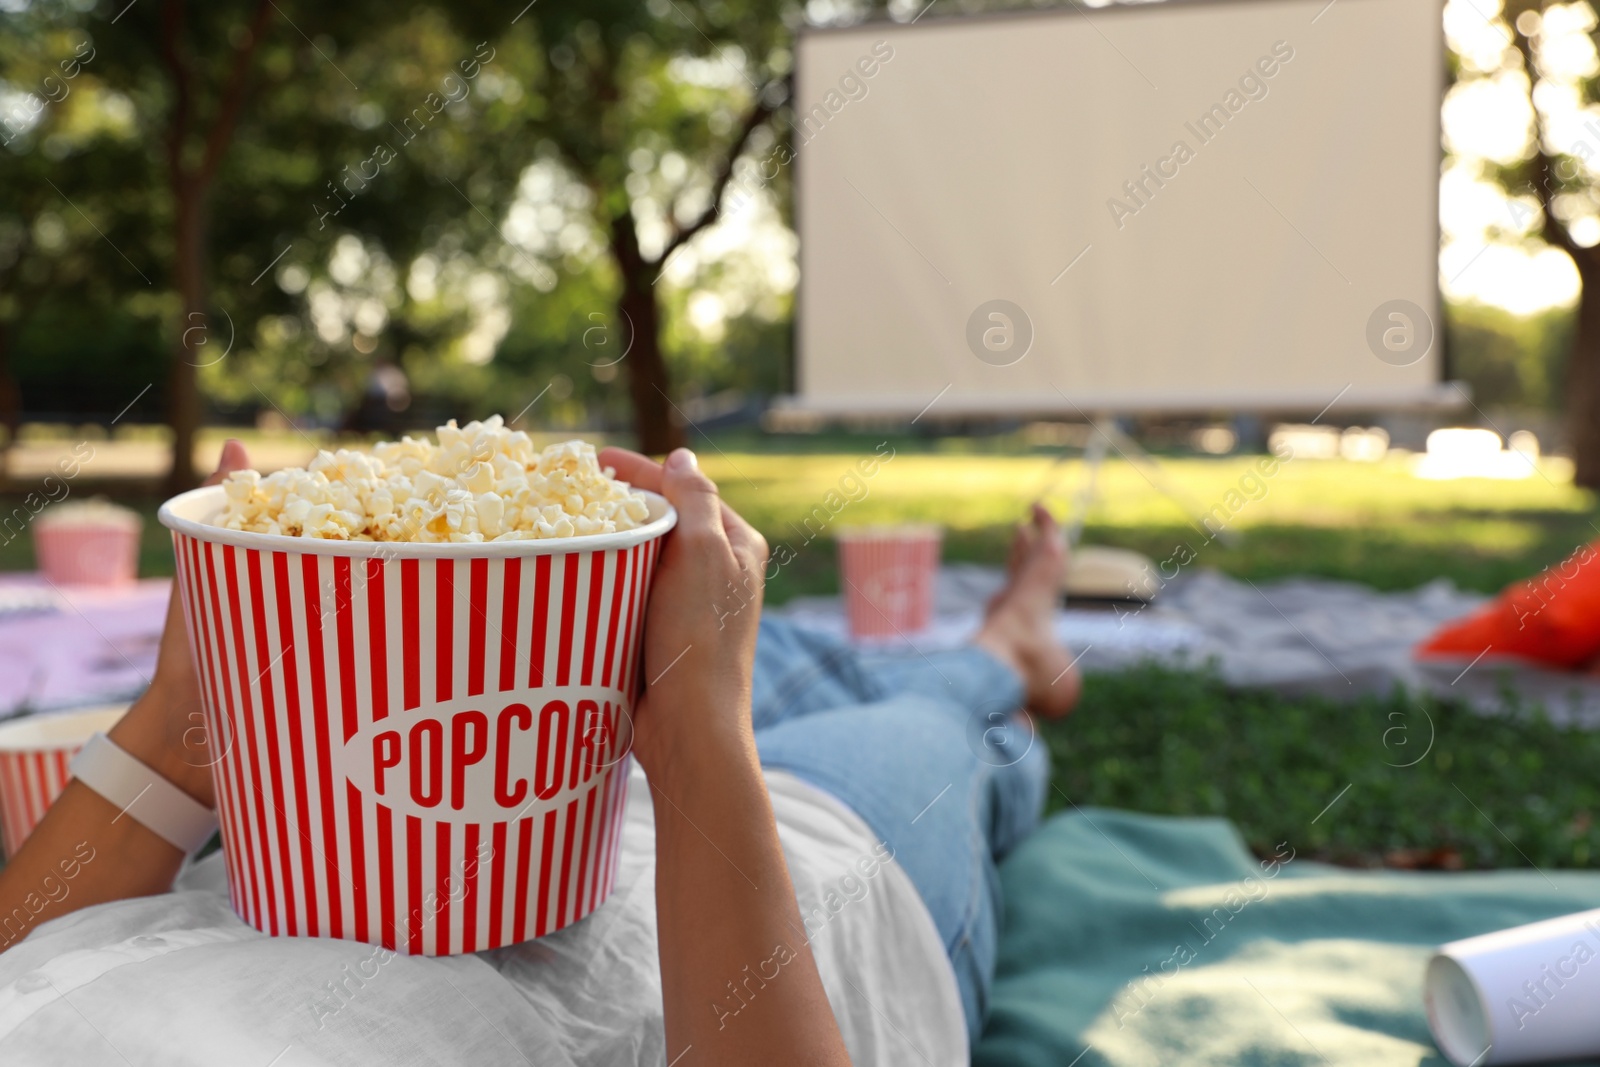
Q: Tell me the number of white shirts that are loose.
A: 1